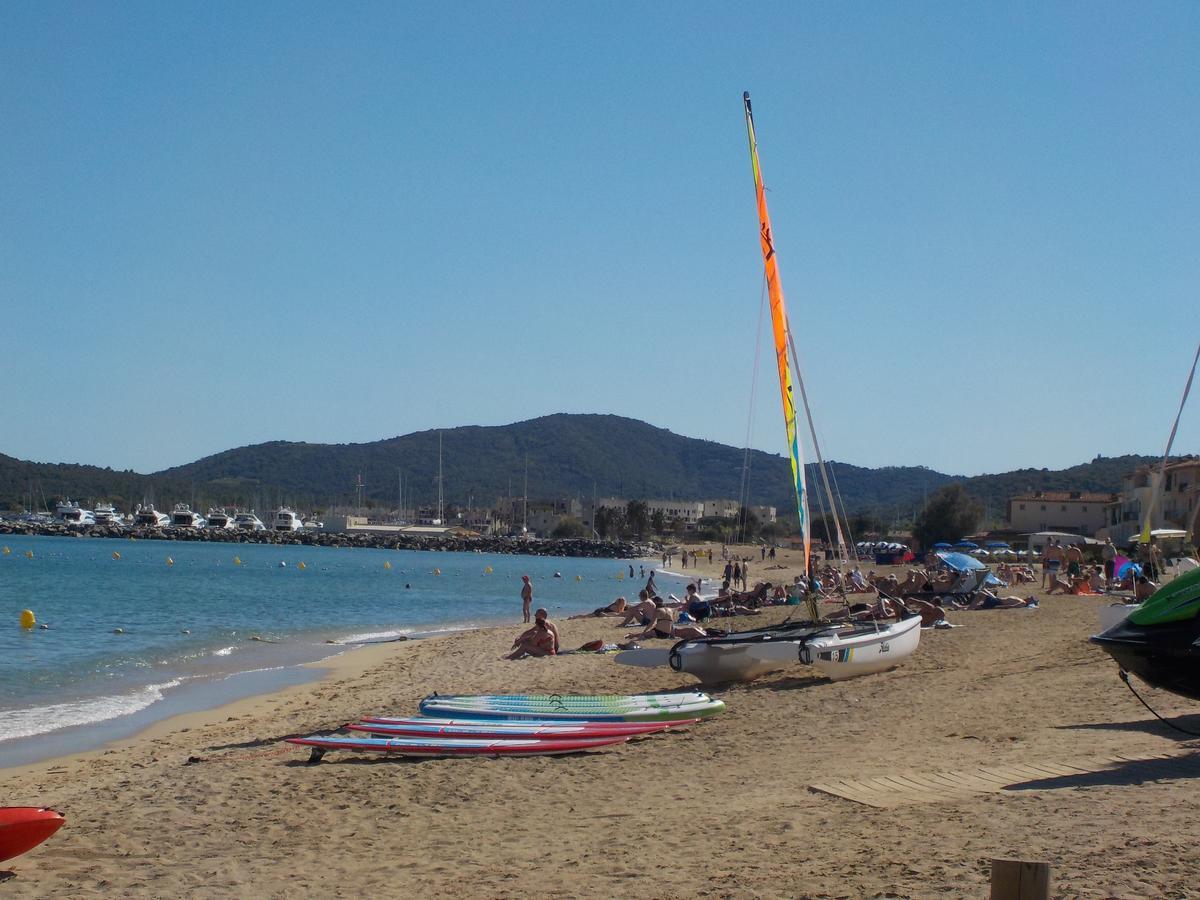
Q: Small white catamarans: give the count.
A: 1